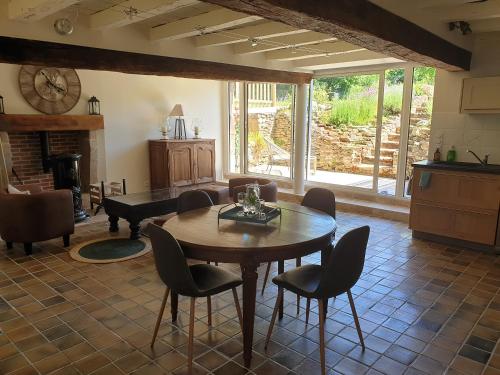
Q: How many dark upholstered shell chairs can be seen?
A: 4